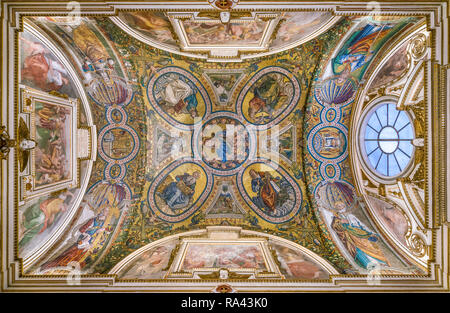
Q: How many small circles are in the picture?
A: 4